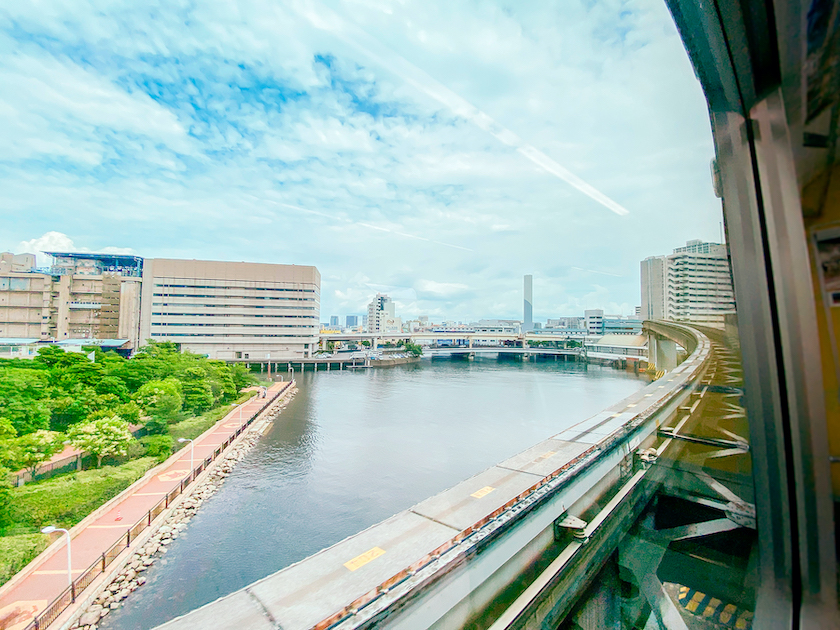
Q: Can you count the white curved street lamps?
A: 6